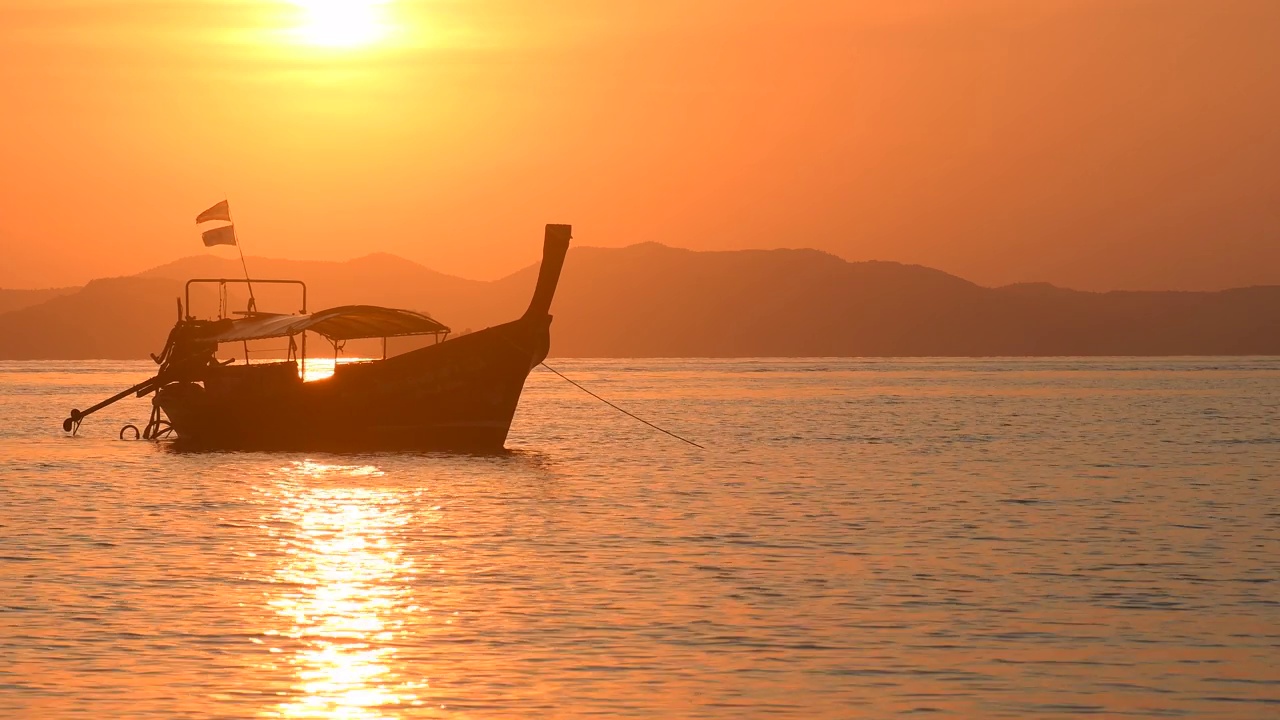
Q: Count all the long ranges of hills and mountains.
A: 1